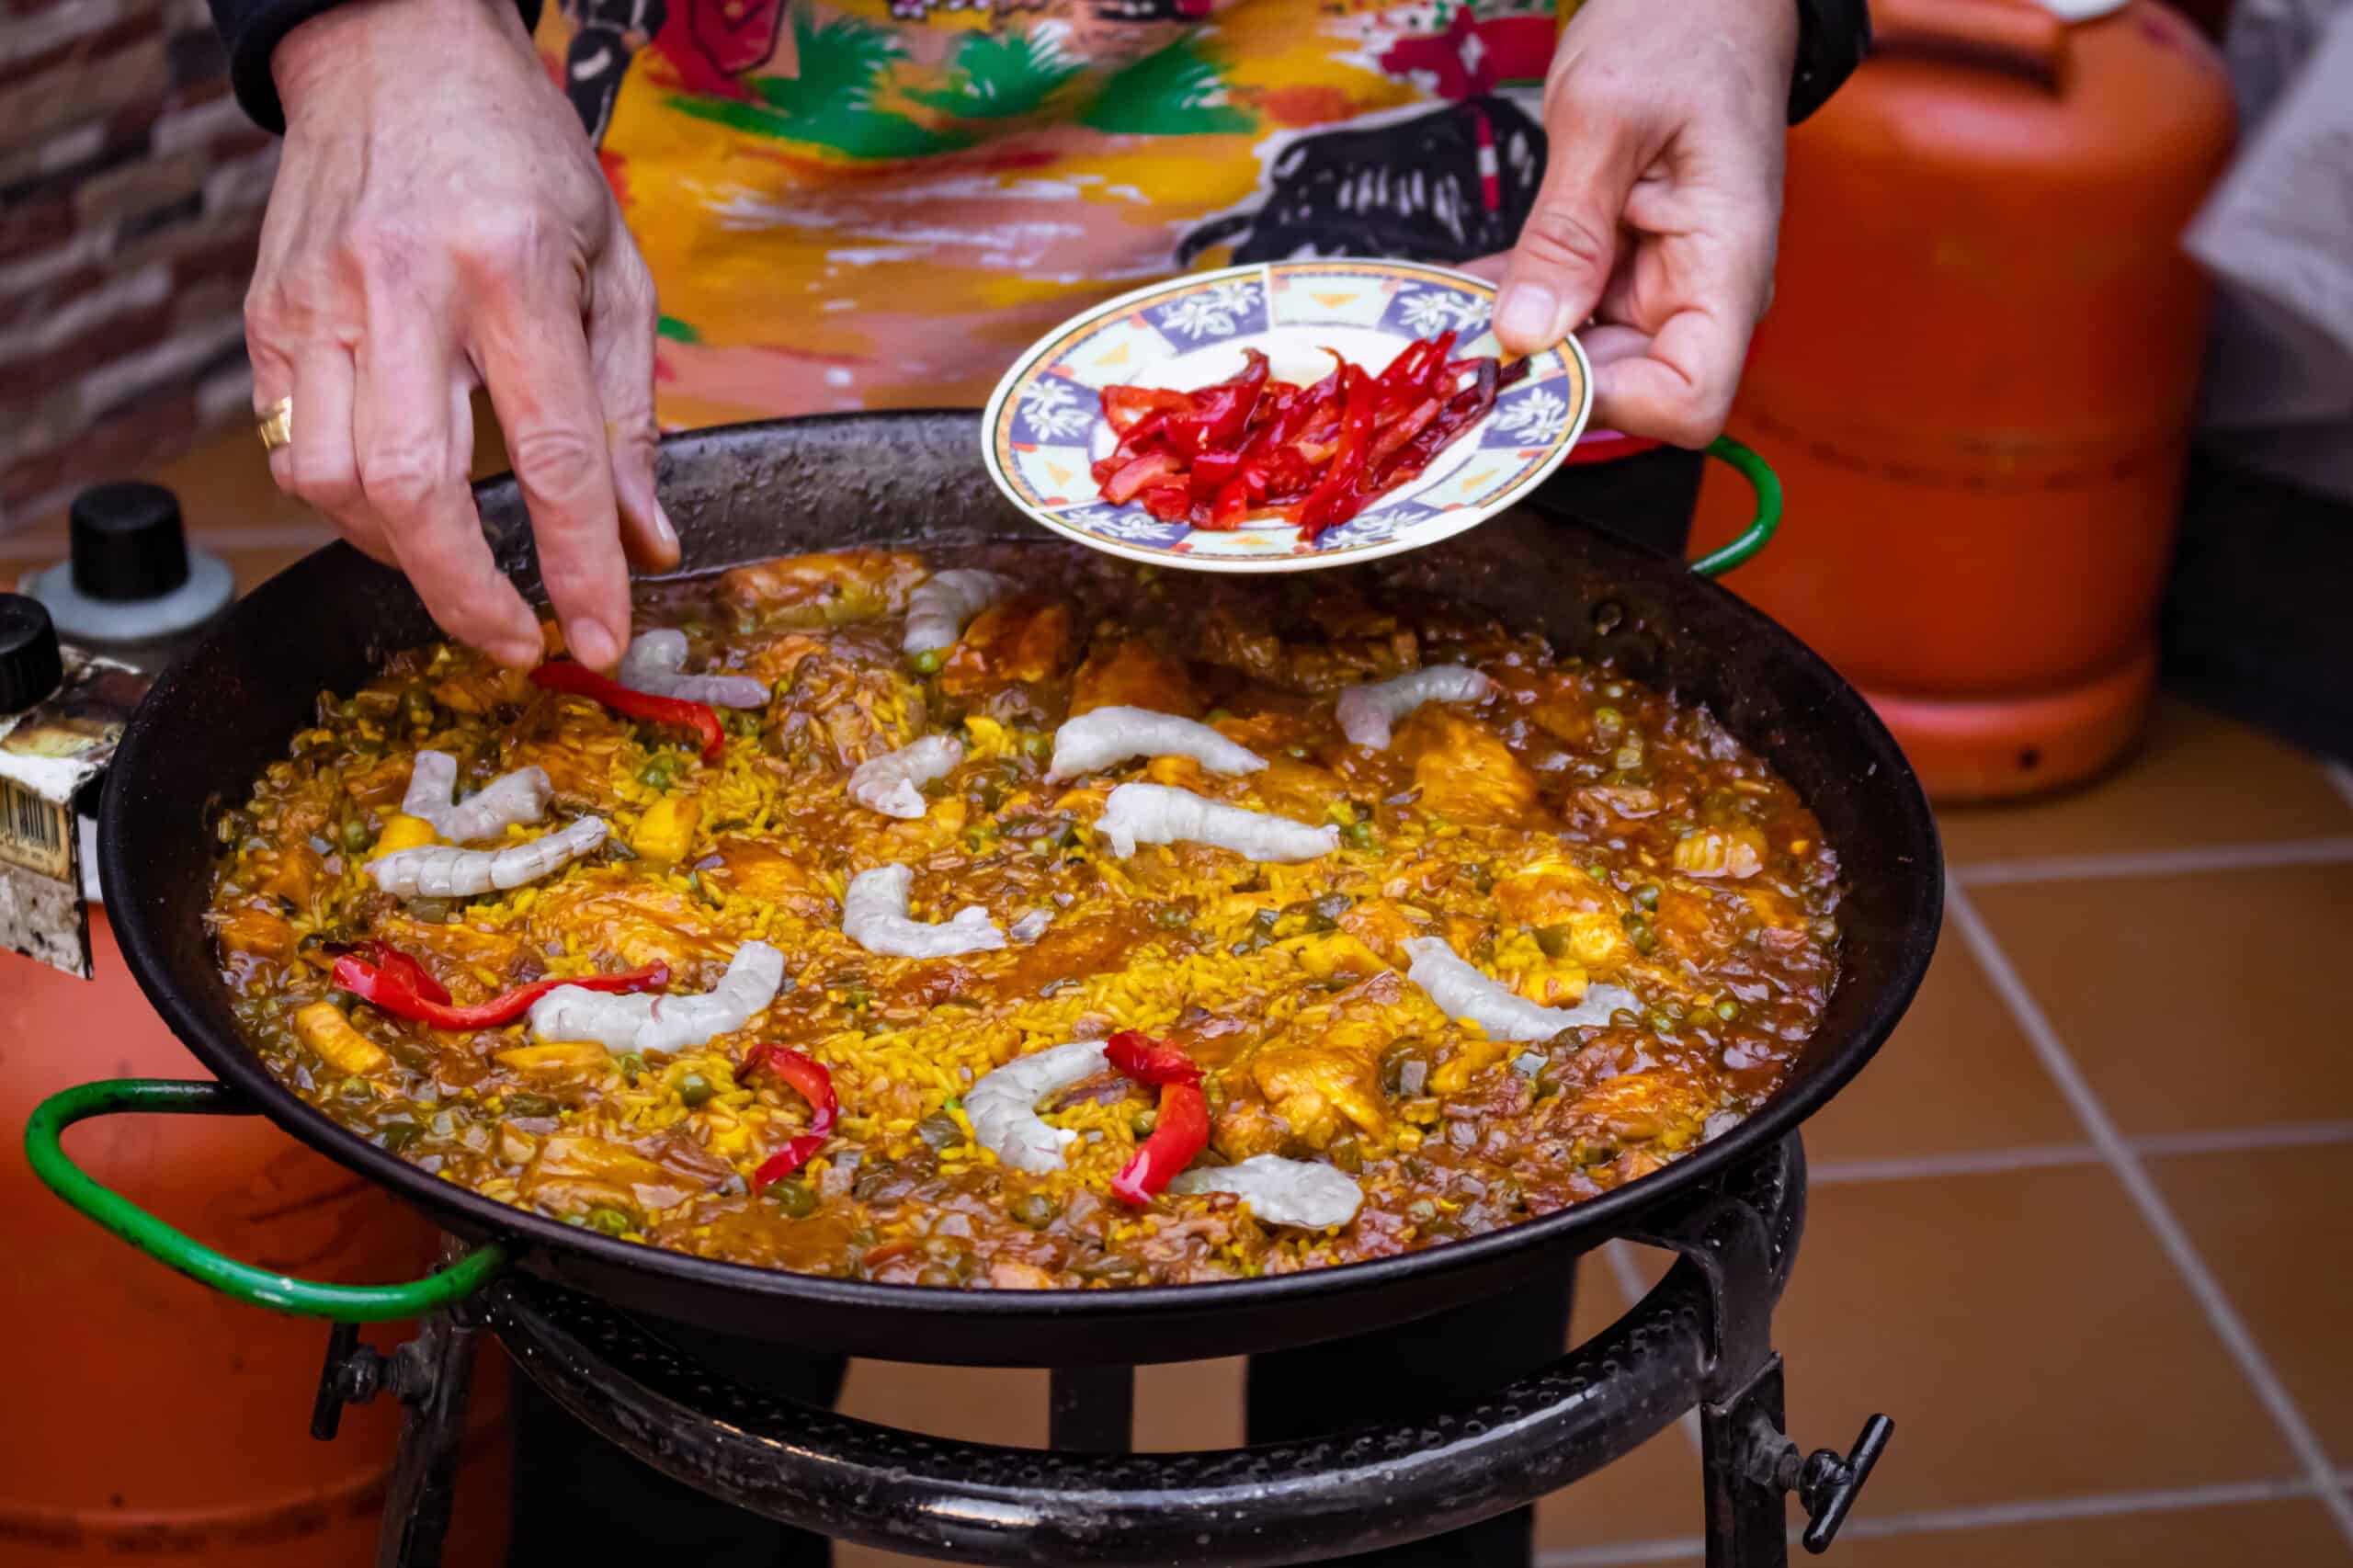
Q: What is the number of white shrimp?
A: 13